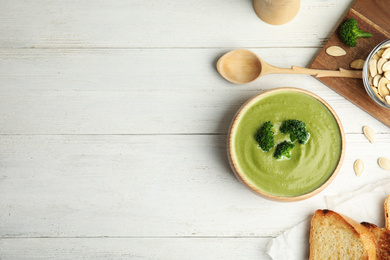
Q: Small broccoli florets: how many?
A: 4